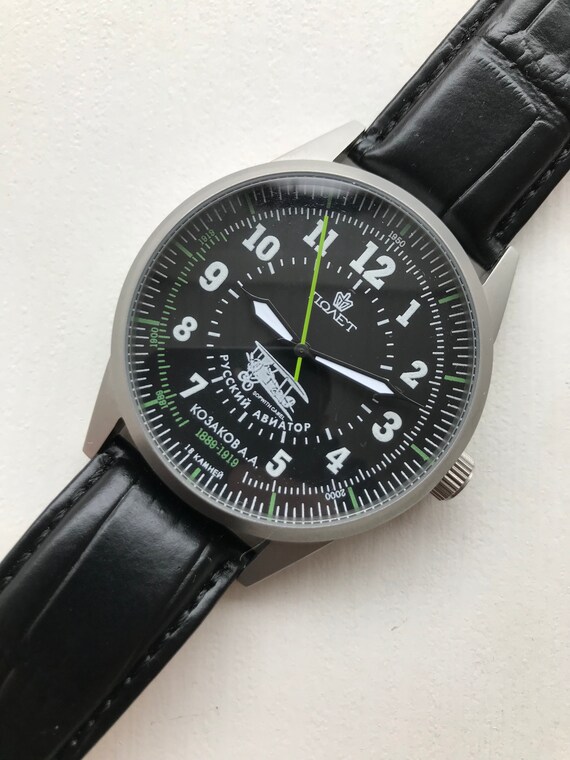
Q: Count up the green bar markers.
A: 12